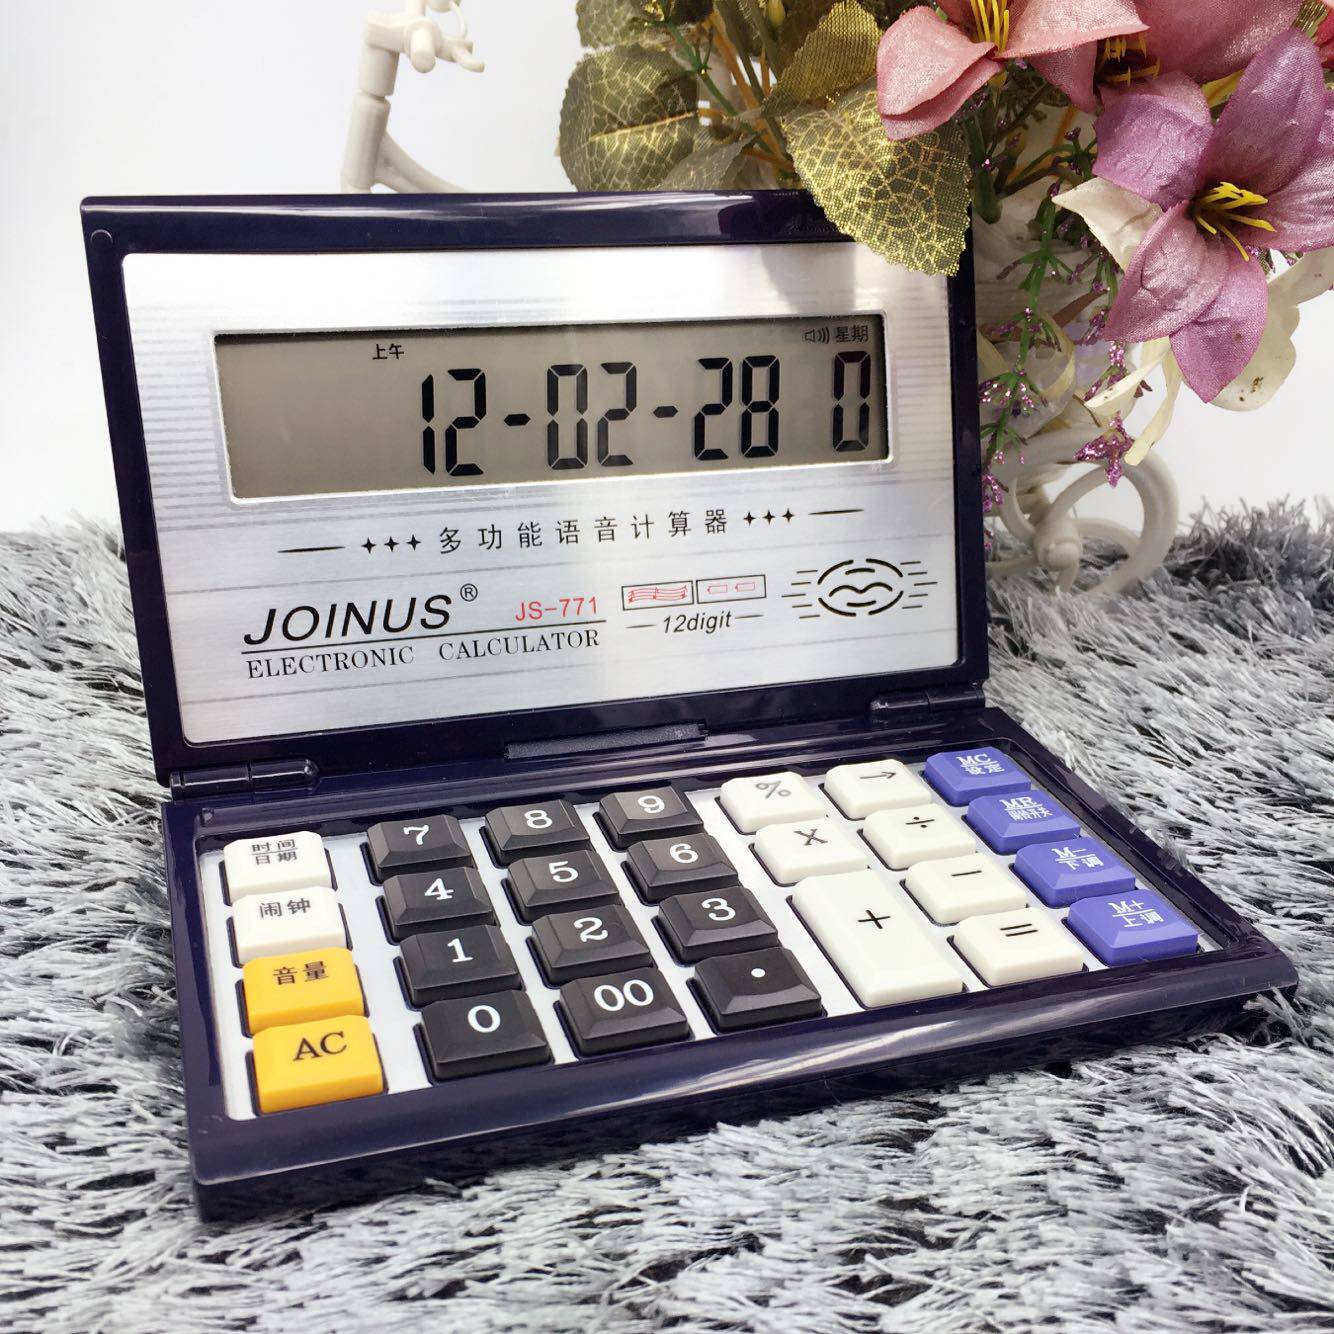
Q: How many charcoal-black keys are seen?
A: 12